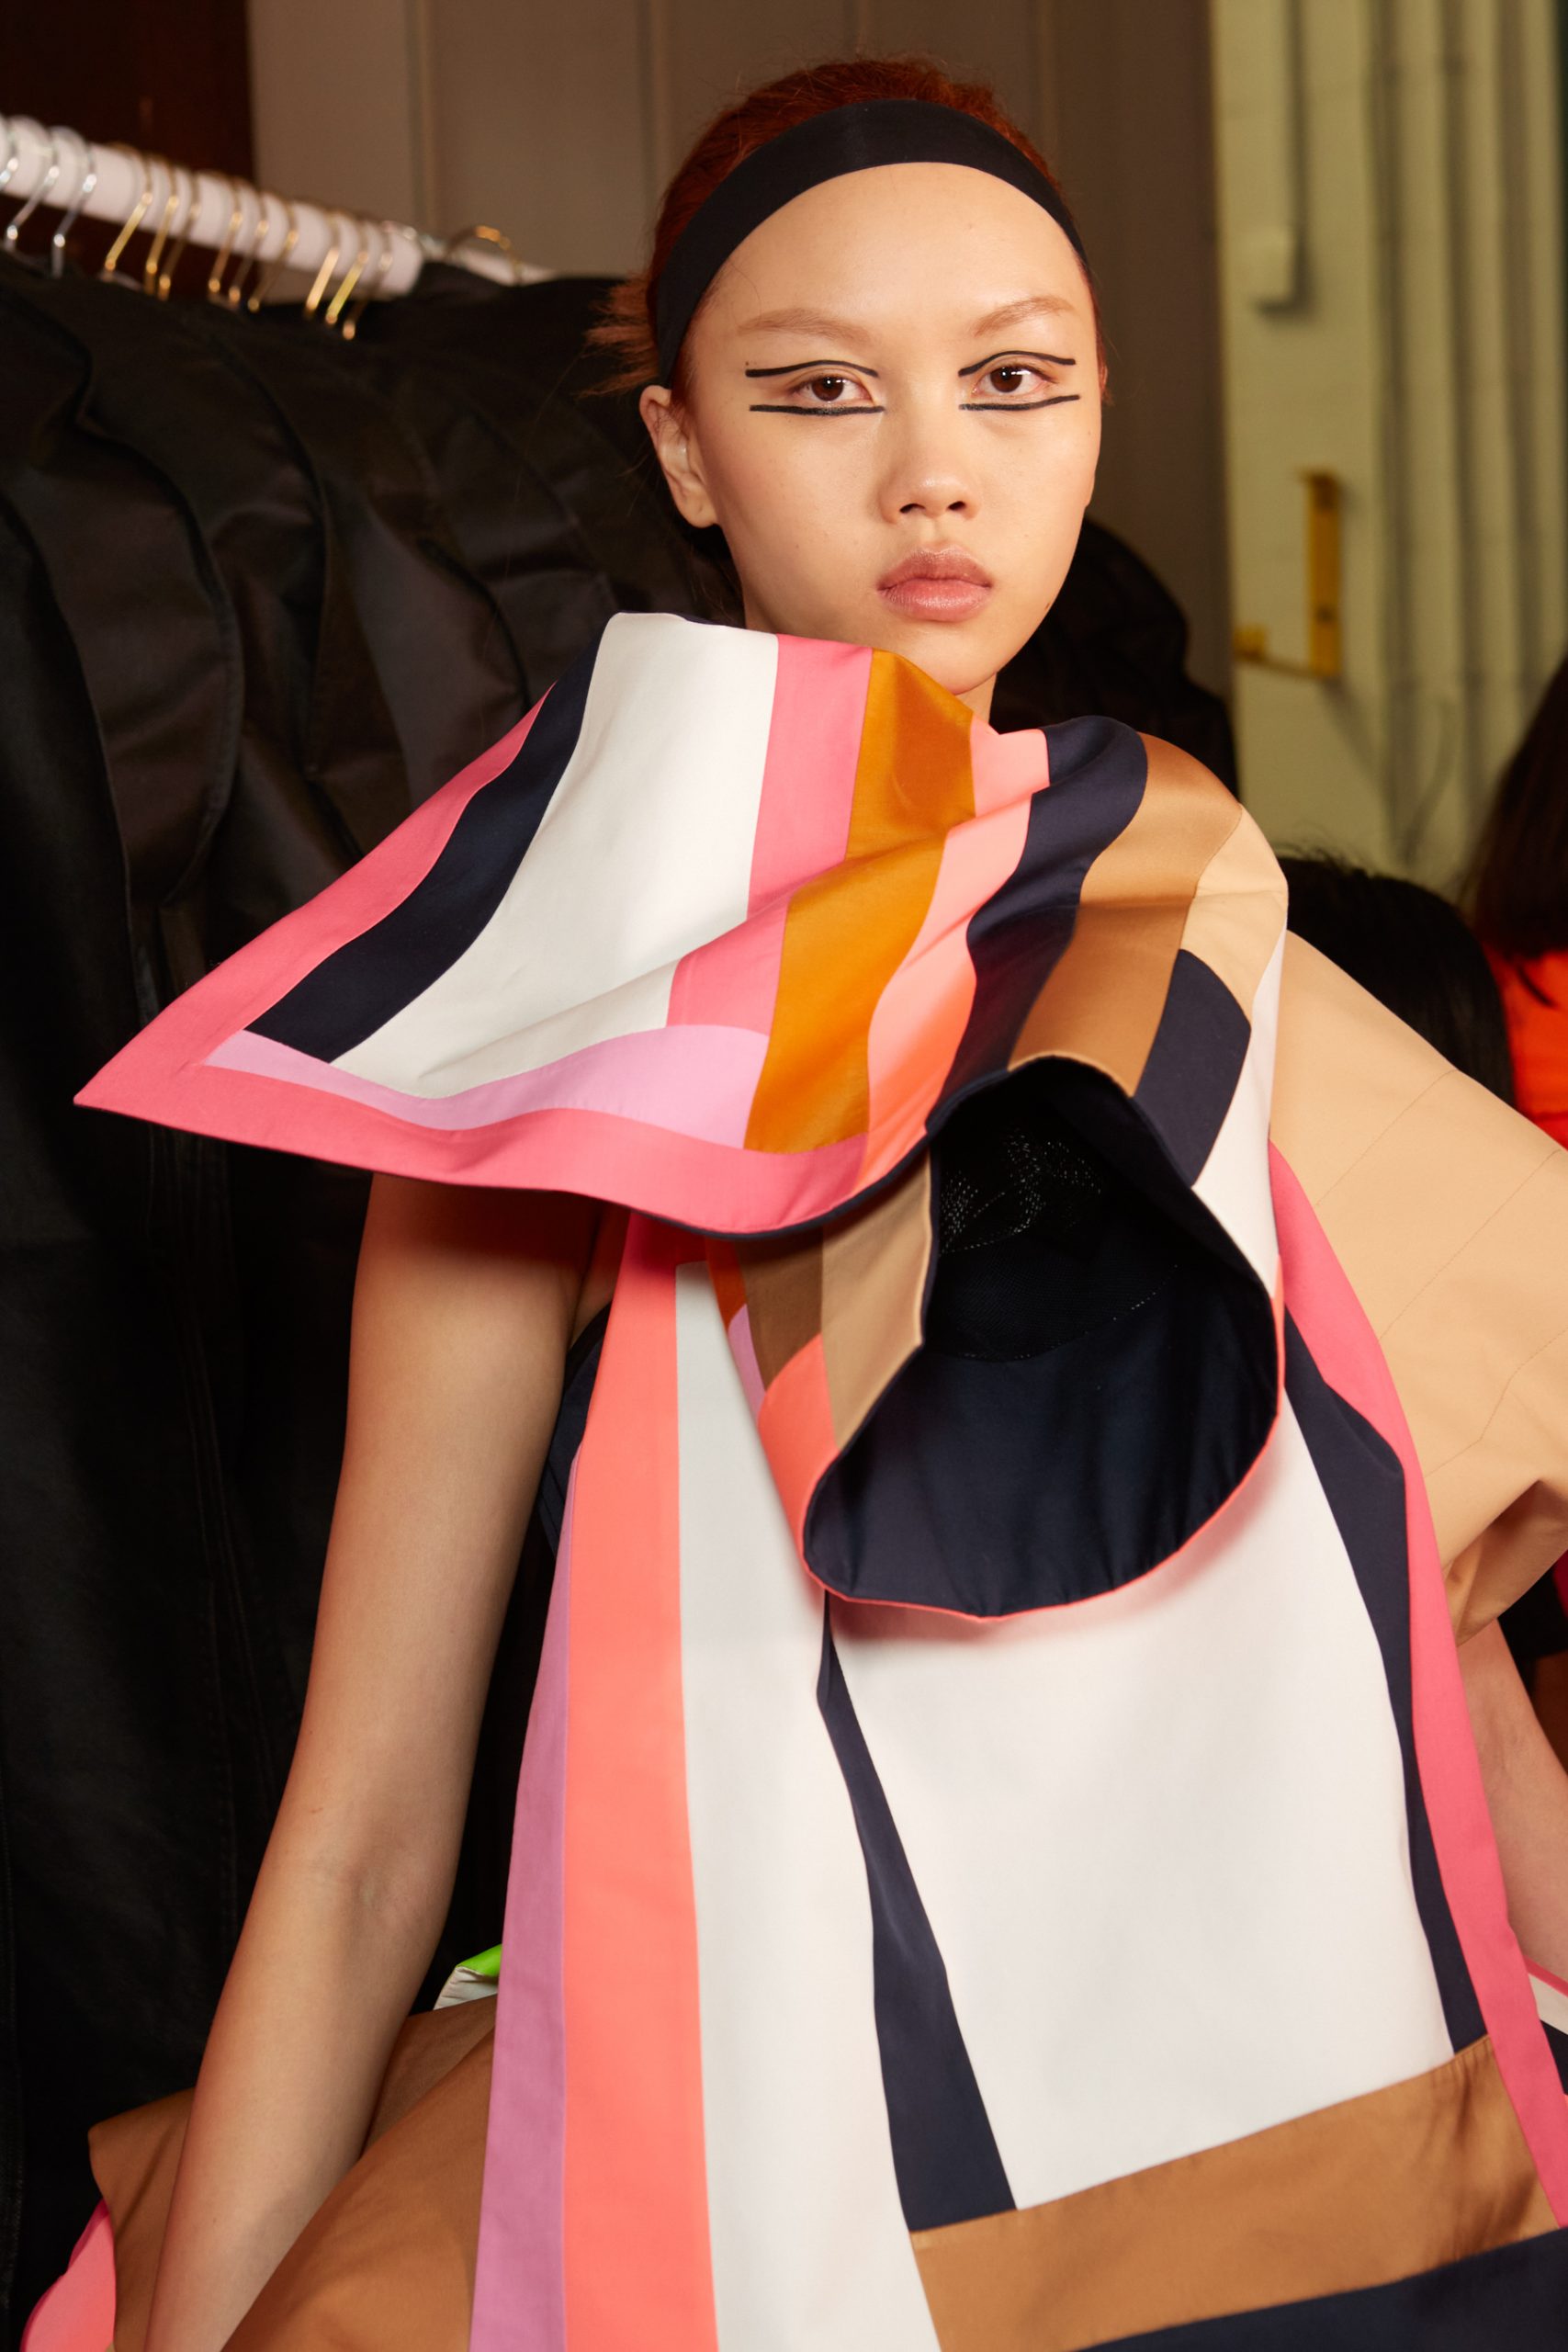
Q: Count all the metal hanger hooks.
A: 13